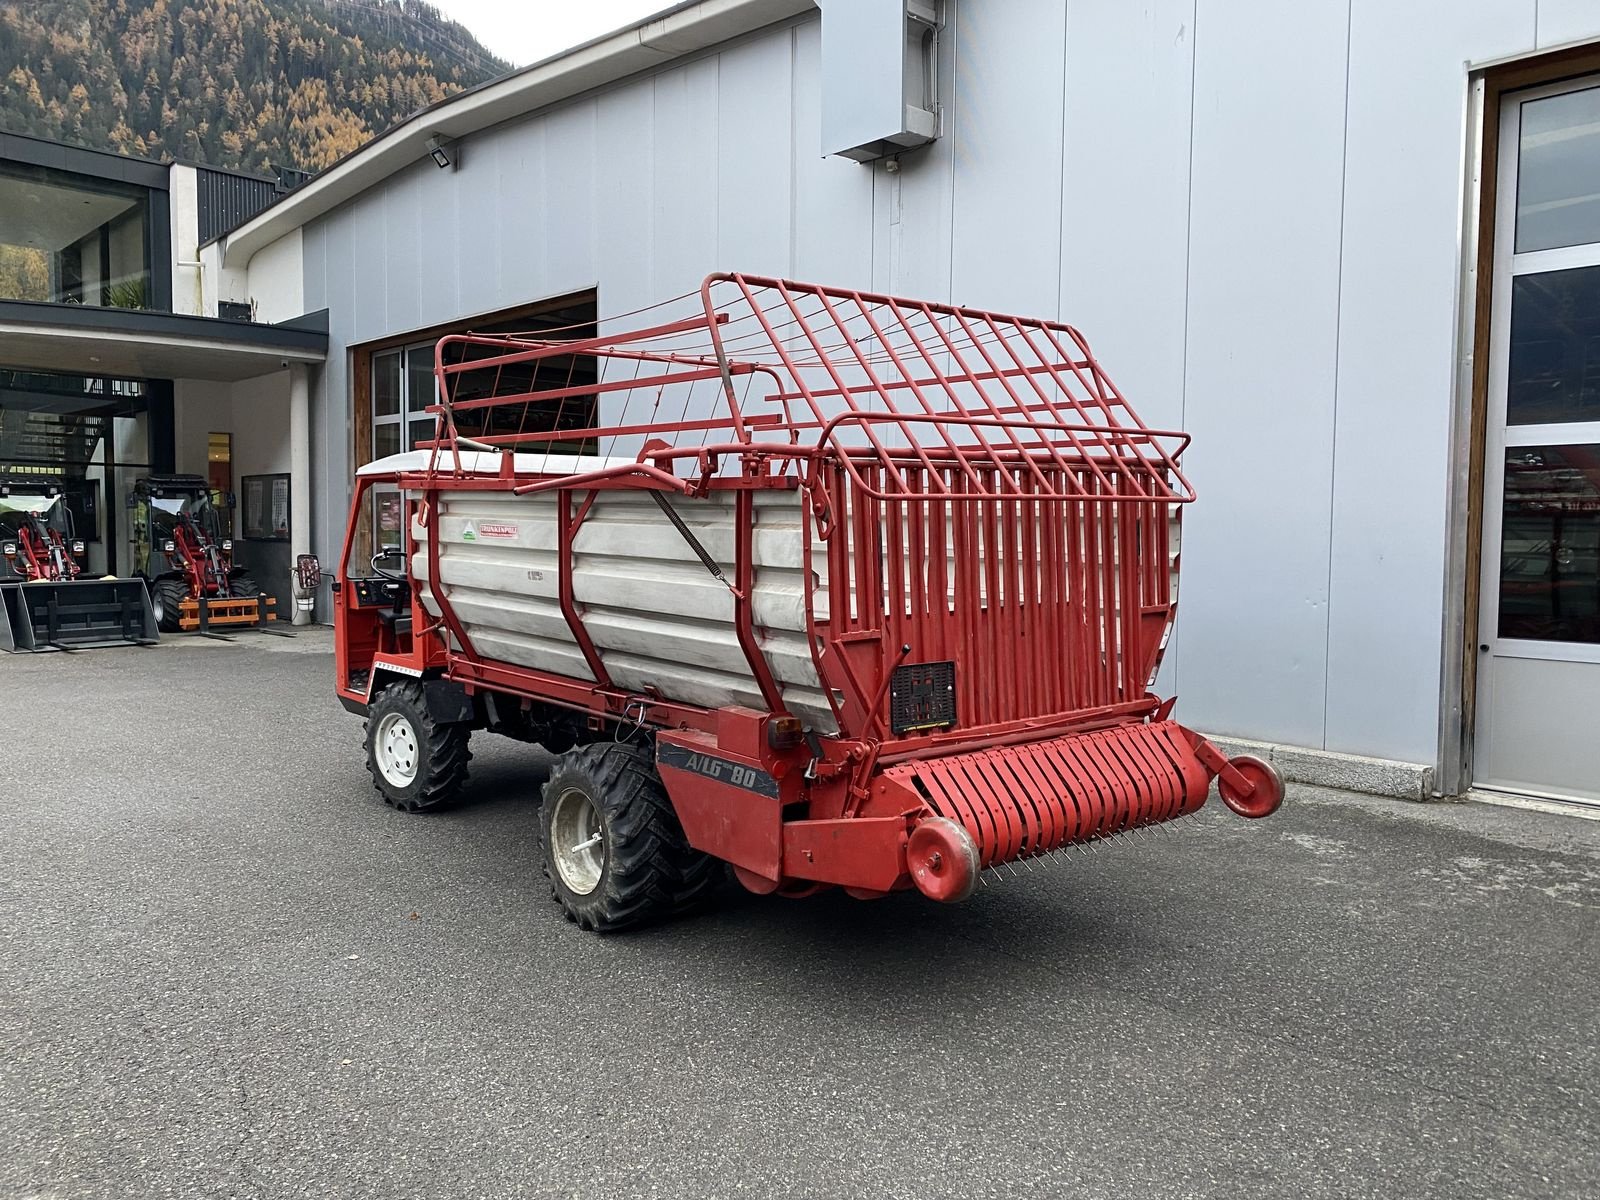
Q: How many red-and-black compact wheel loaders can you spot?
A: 2